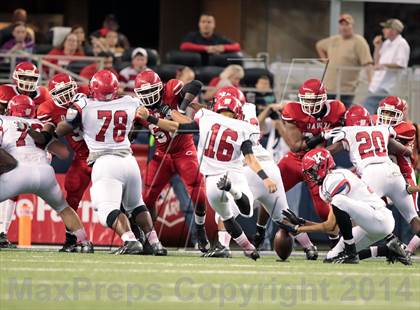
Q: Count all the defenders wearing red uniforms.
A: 5